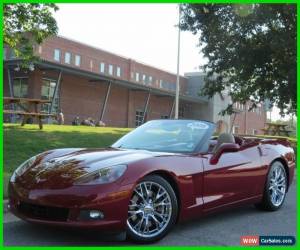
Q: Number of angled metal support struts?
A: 5